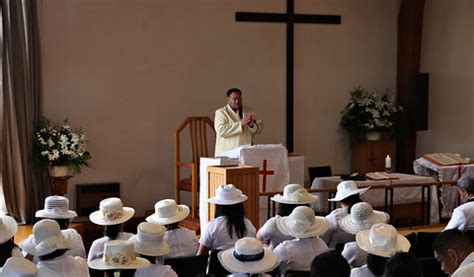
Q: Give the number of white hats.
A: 15